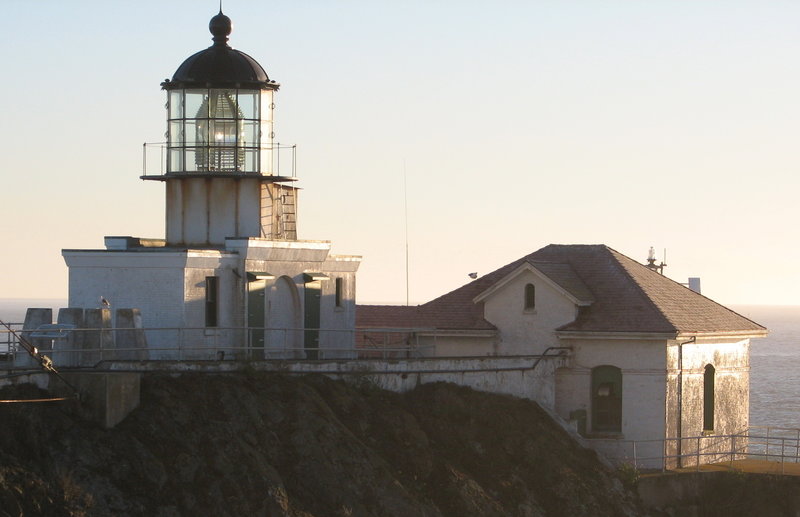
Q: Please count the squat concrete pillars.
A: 4